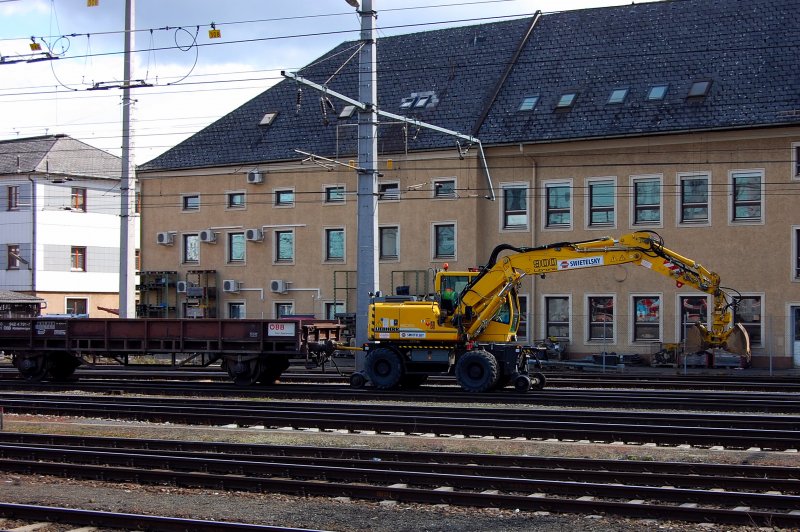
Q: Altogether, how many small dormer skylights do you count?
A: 9